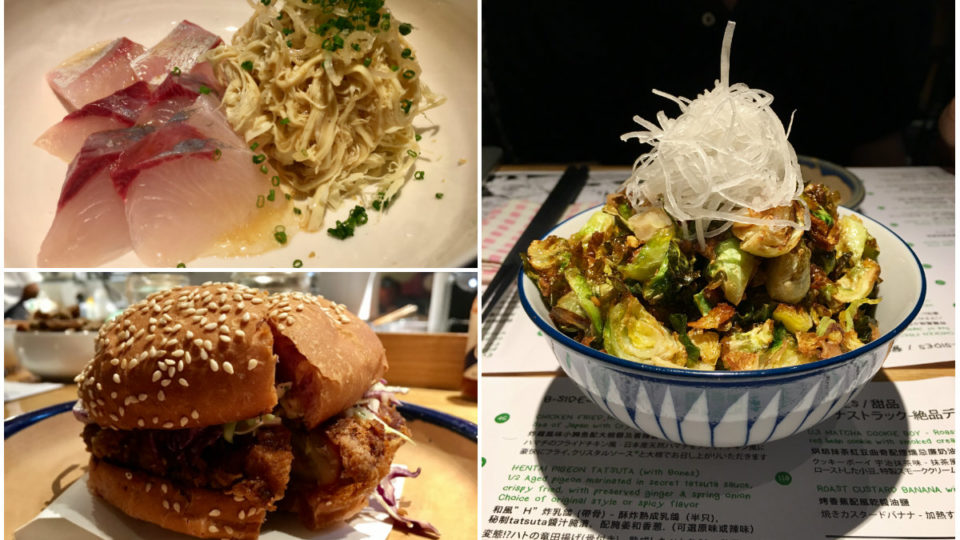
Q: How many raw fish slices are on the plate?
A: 6